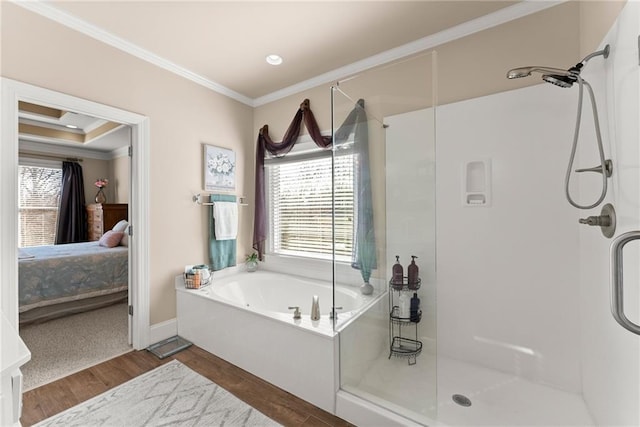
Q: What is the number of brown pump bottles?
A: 2